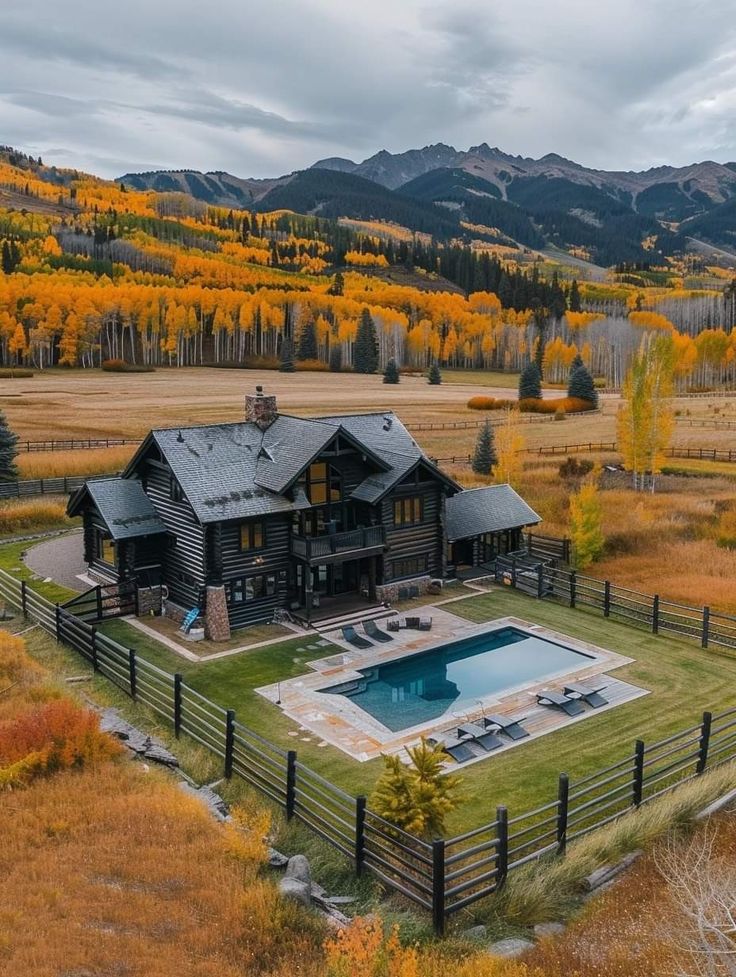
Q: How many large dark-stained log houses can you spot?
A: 1